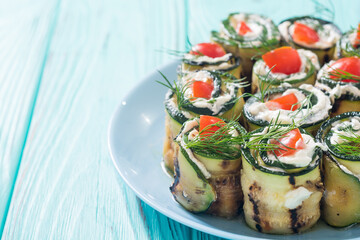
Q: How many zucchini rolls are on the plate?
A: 11